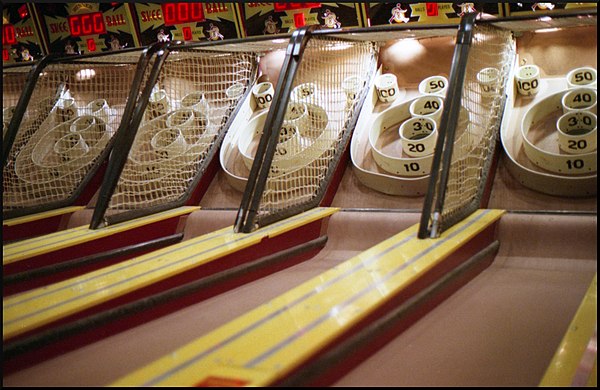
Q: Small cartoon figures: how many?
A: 10